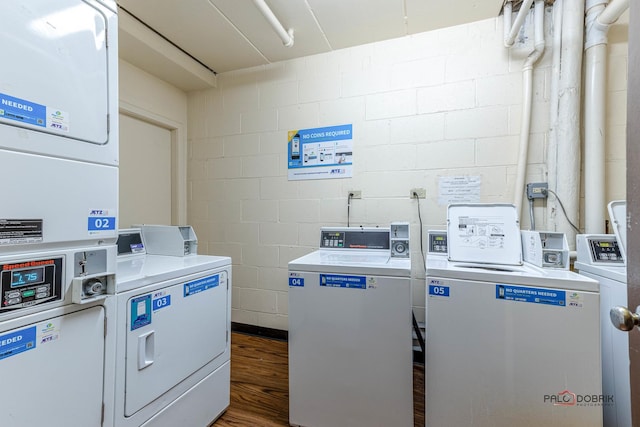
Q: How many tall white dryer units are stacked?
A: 2